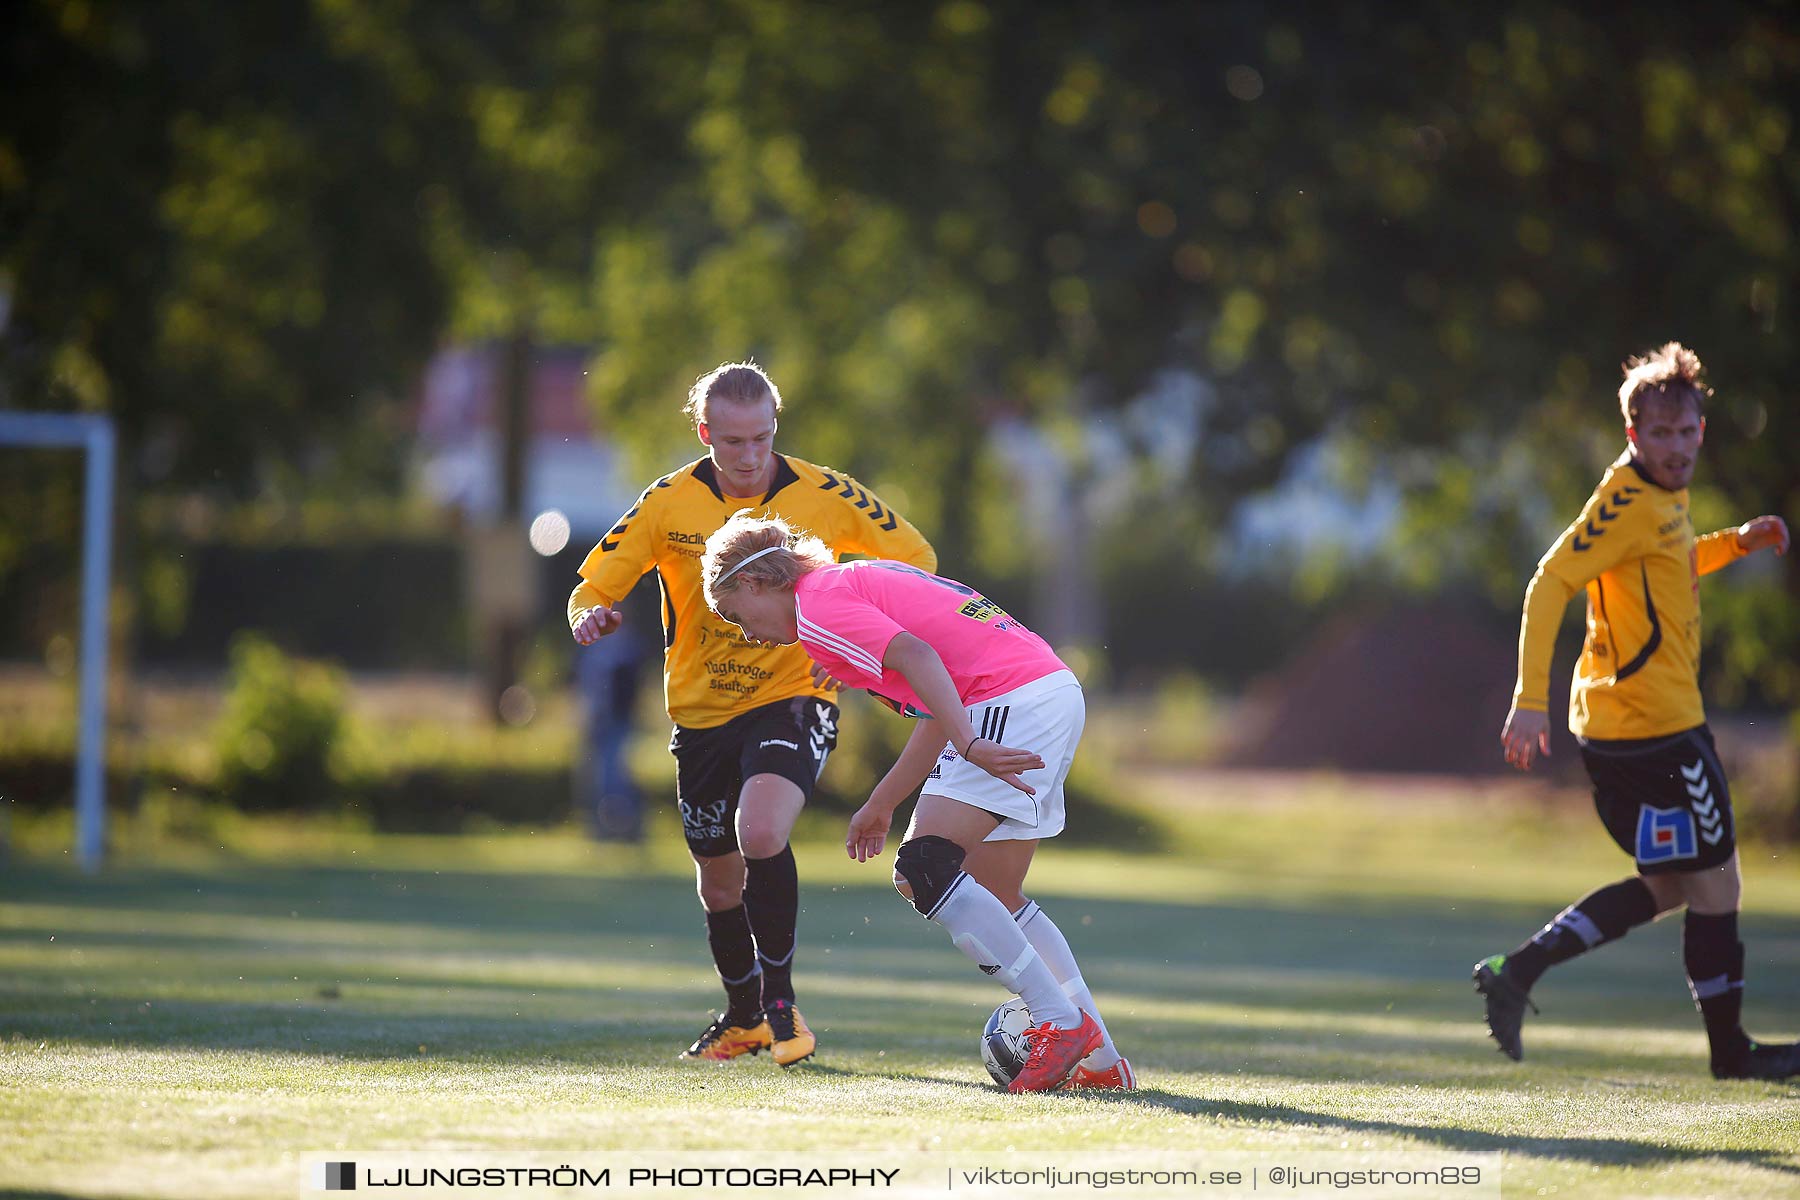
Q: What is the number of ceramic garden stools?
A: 0